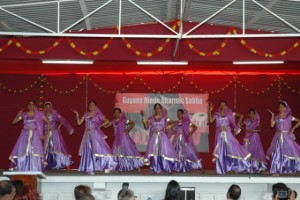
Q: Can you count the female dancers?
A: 9